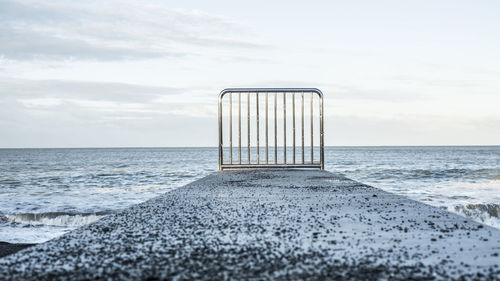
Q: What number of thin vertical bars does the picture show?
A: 10